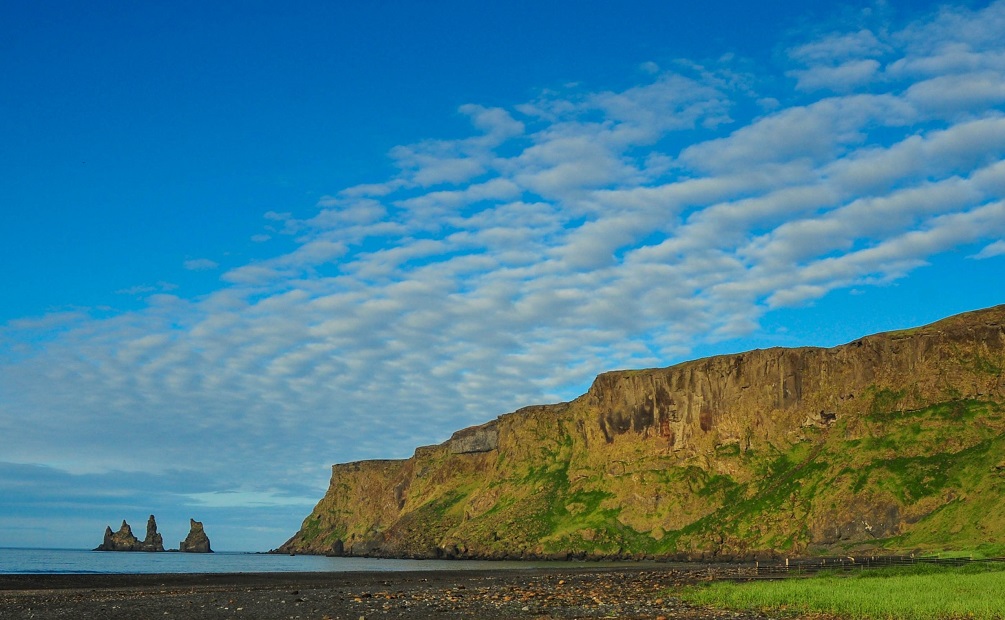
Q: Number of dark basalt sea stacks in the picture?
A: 3